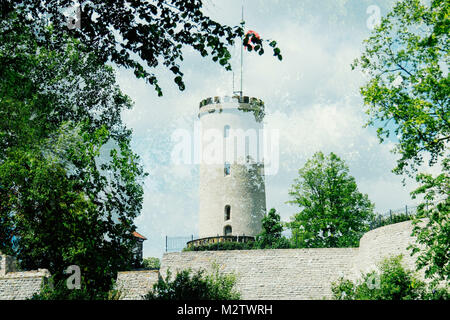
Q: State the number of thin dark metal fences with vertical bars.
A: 2